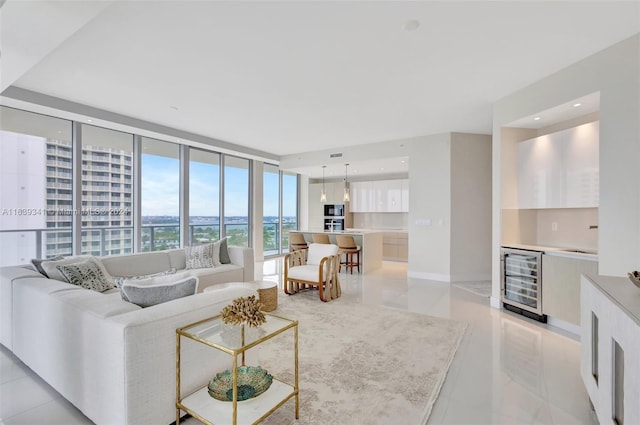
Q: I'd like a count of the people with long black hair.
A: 0